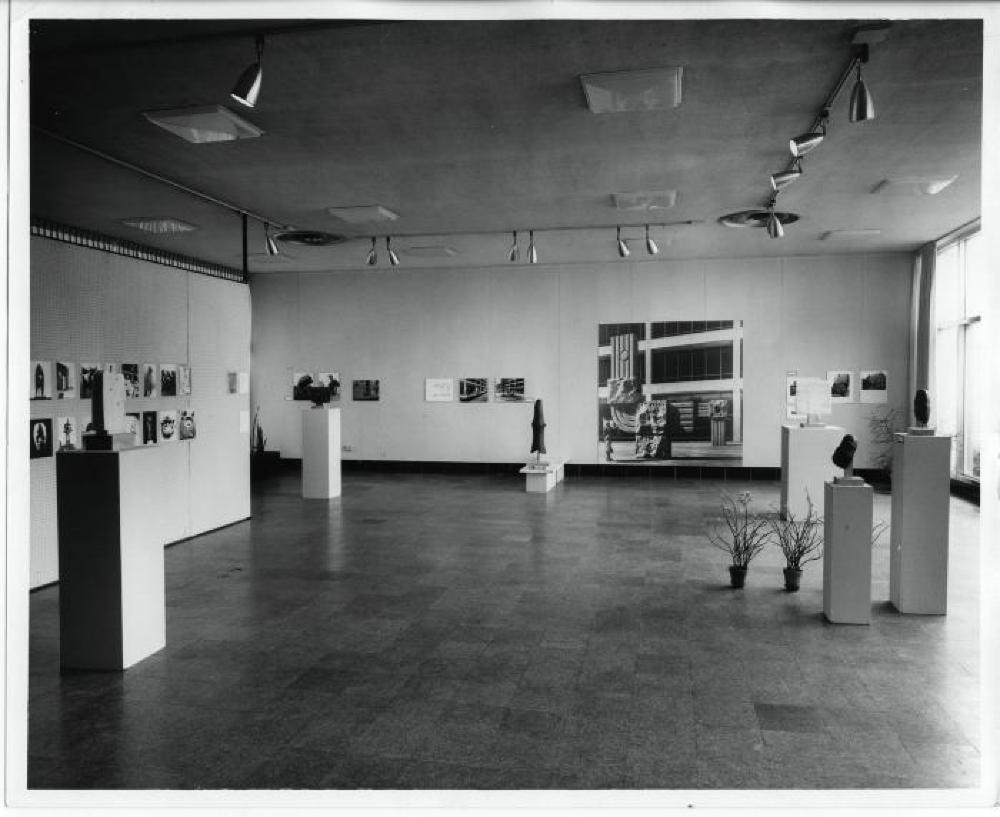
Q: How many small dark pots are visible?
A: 2